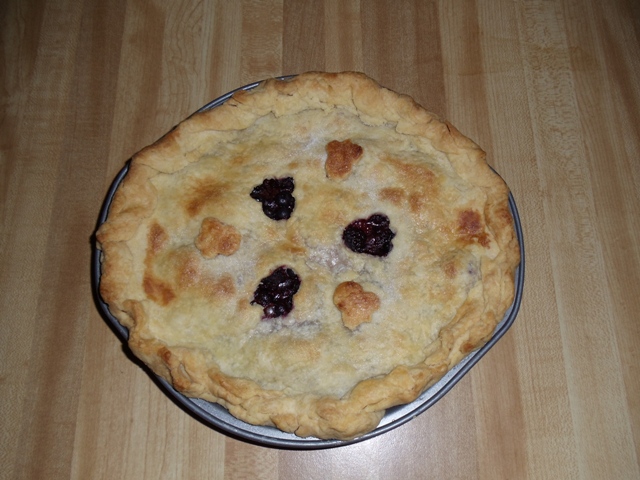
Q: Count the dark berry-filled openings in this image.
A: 3